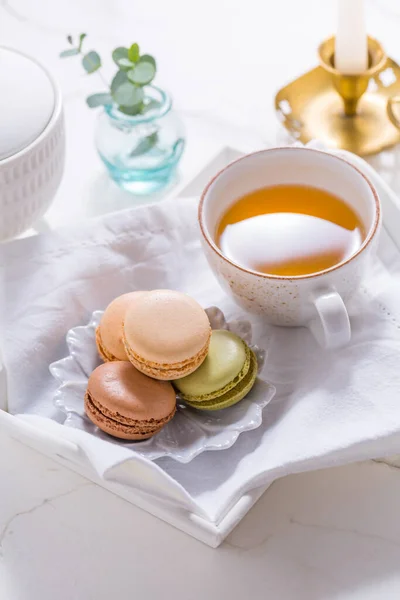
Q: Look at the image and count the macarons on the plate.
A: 4